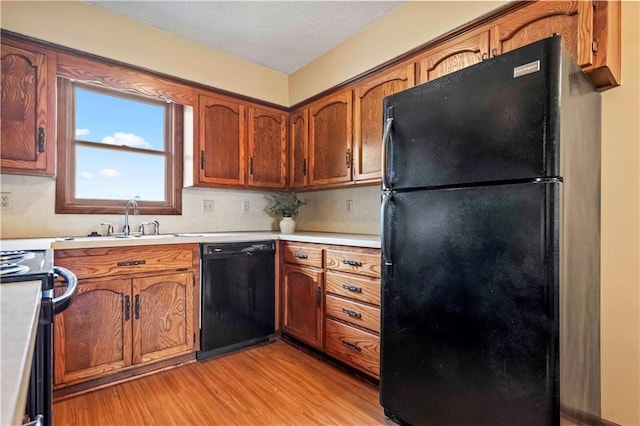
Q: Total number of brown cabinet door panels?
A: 11